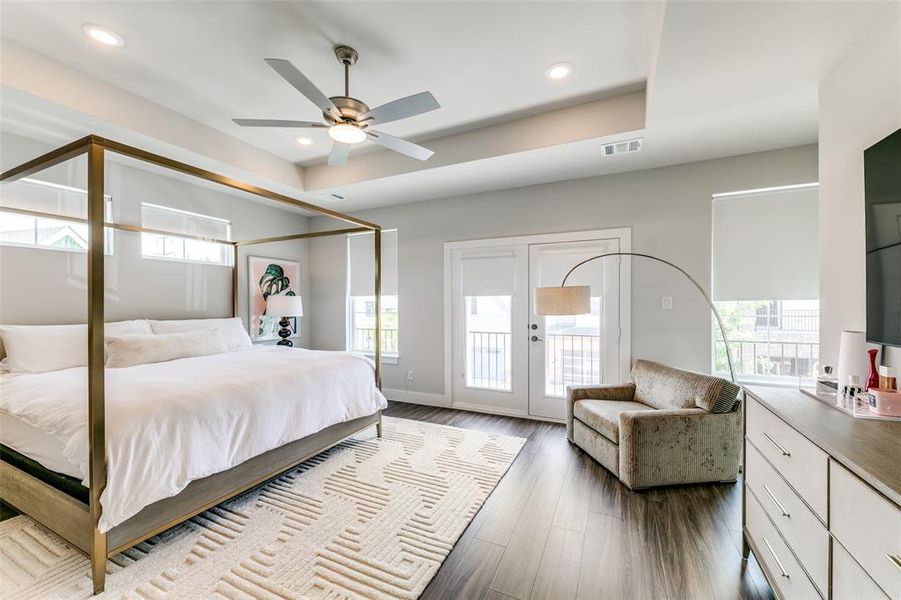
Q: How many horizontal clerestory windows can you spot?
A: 2